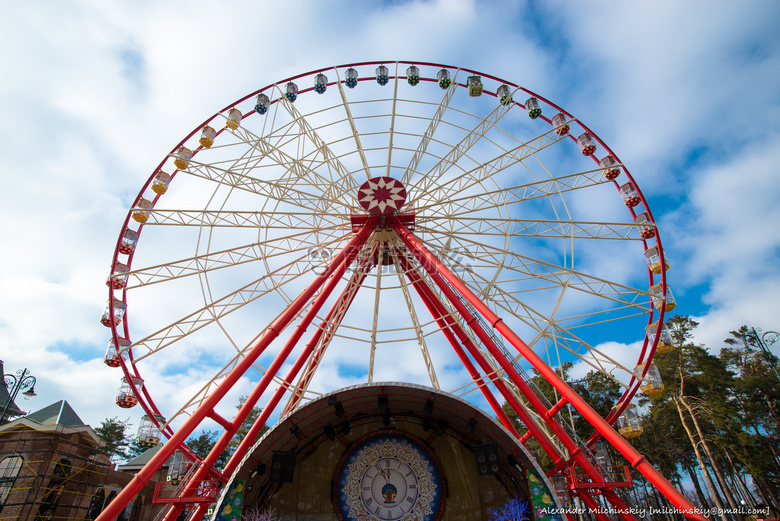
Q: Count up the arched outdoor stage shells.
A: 1